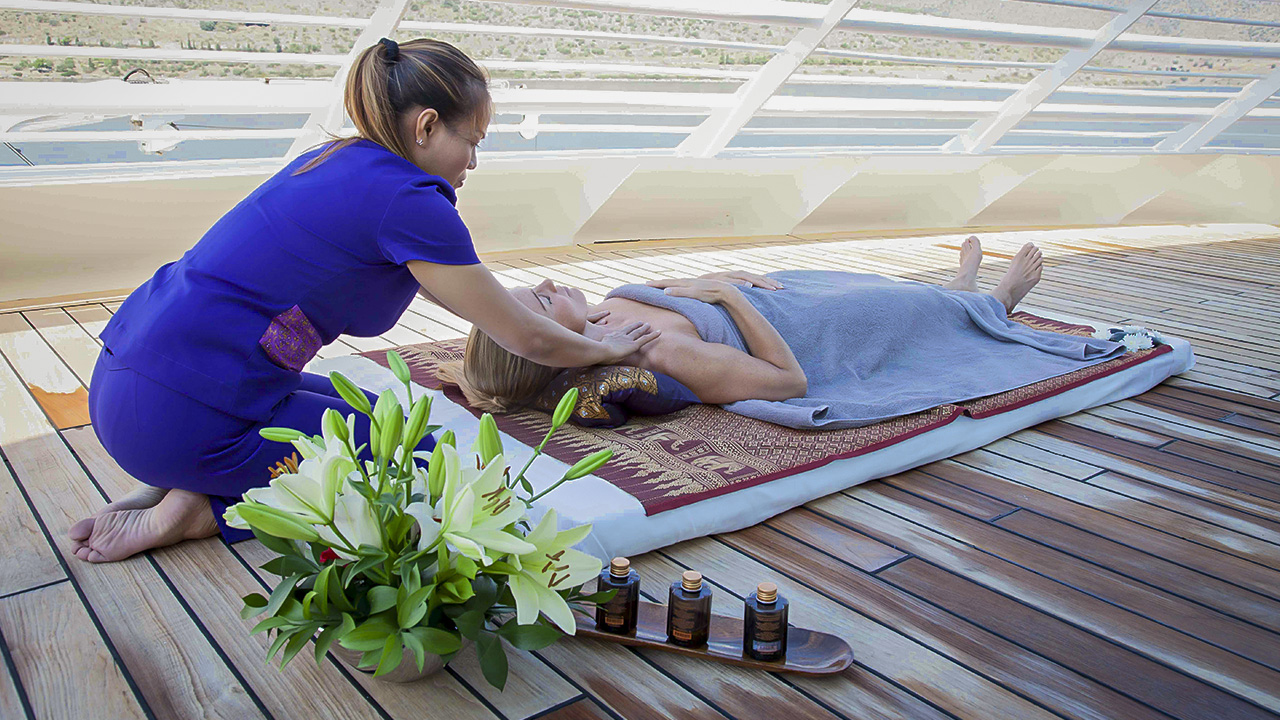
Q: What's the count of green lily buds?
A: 12